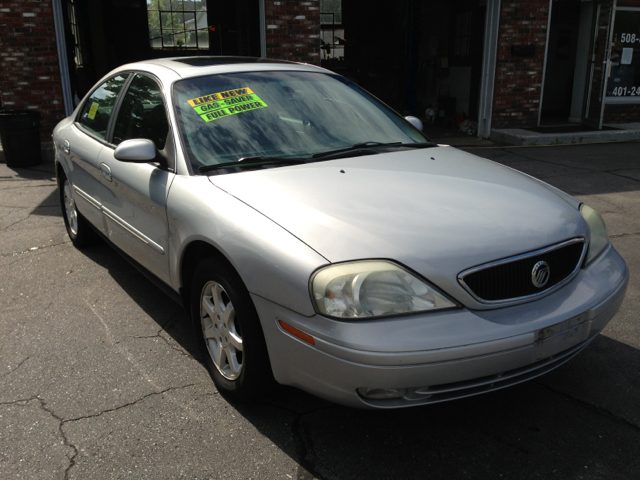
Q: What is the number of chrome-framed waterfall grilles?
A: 1